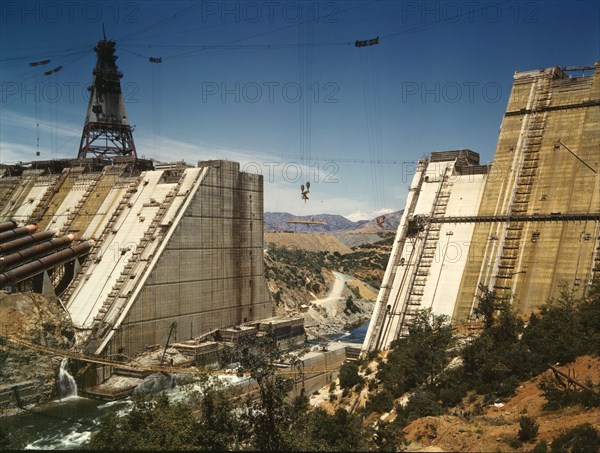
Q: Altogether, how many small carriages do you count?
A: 4